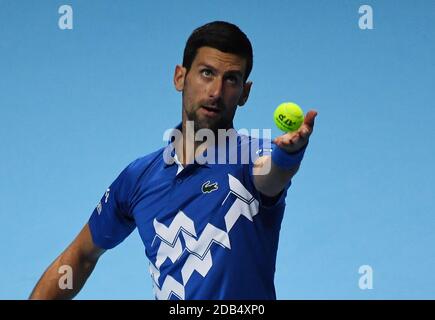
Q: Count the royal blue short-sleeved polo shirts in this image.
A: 1